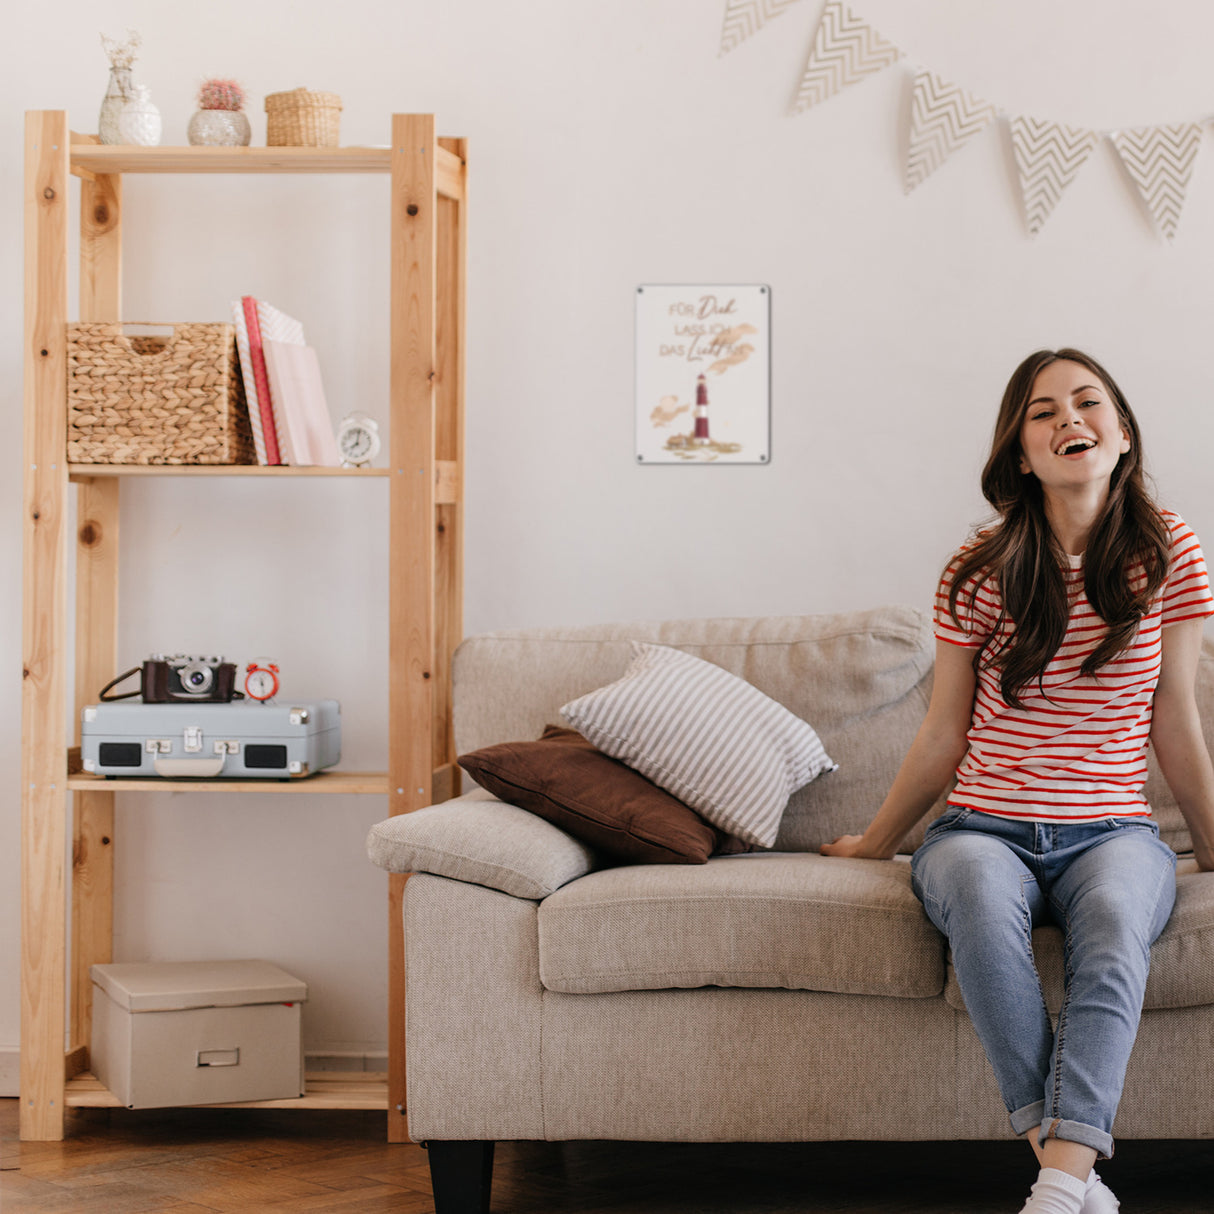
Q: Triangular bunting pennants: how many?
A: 5